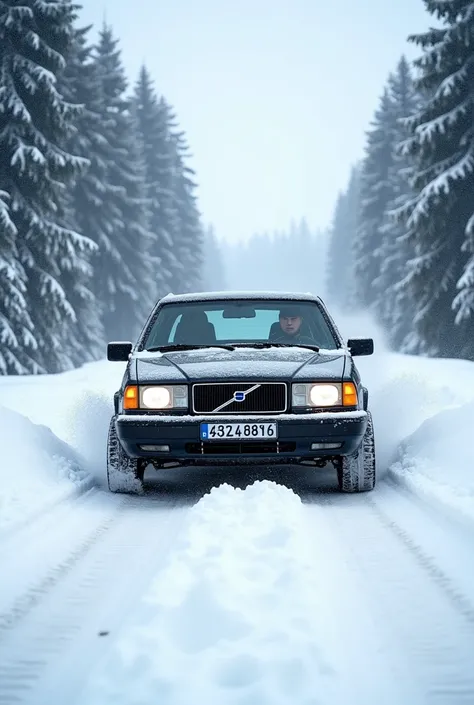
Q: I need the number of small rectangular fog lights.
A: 2